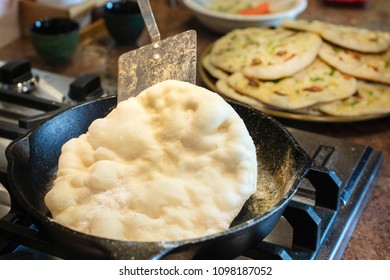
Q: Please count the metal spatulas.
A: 1